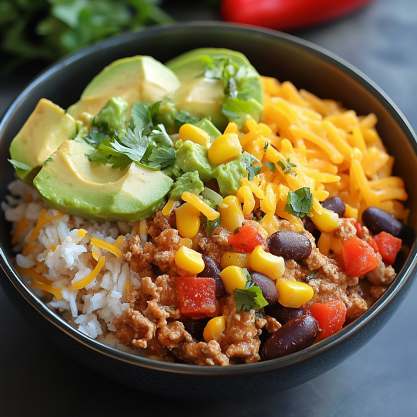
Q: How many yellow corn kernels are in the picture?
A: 11